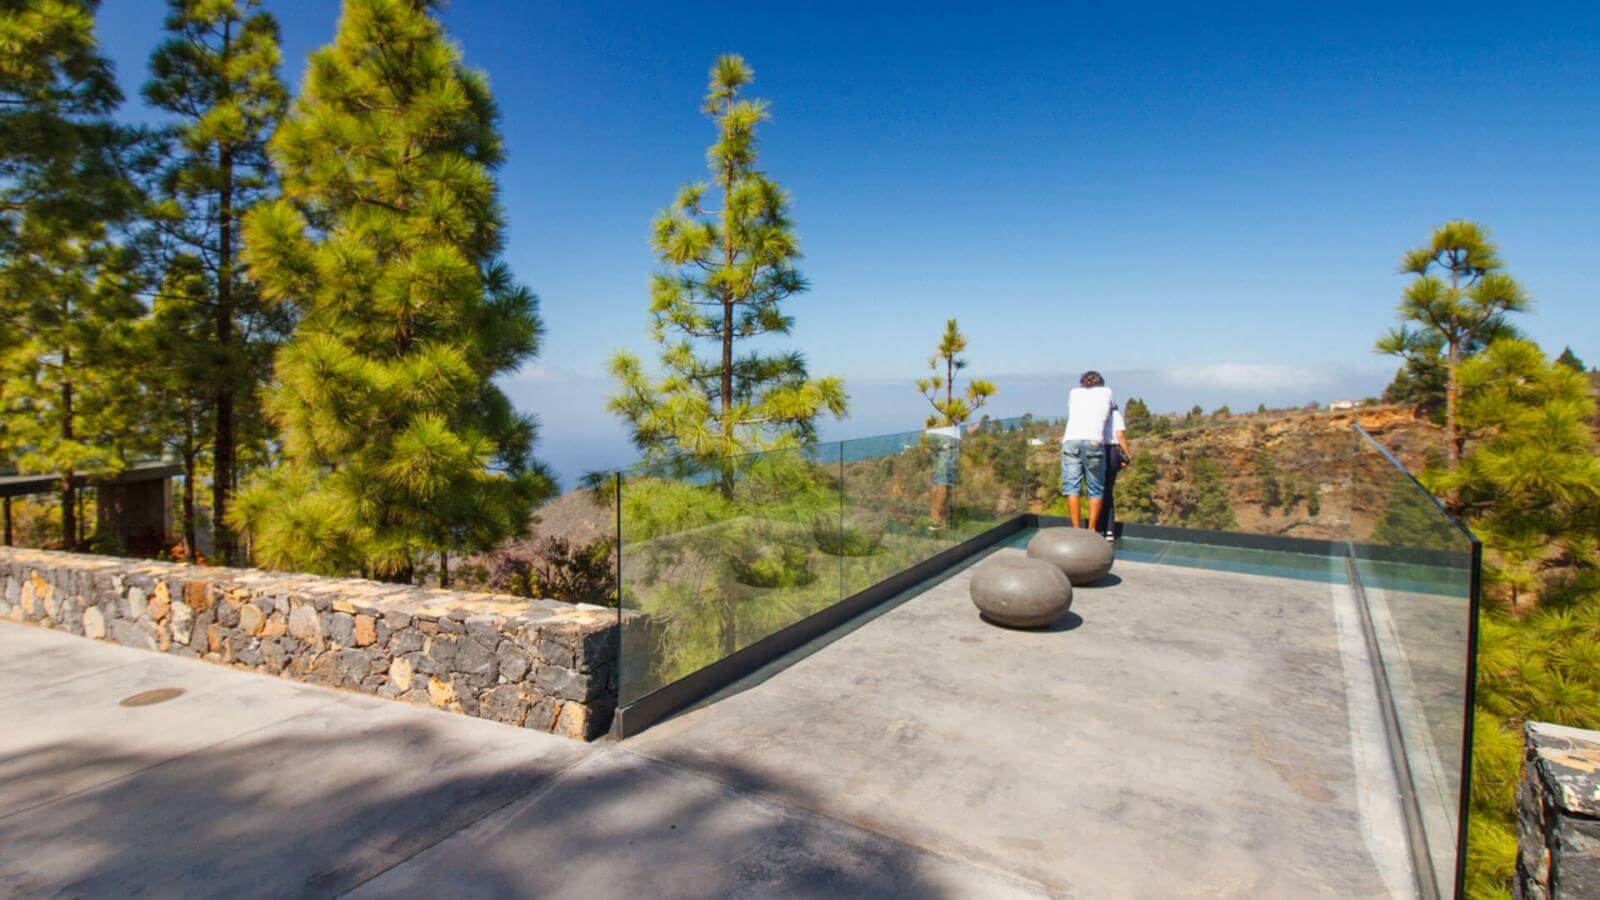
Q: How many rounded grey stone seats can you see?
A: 2